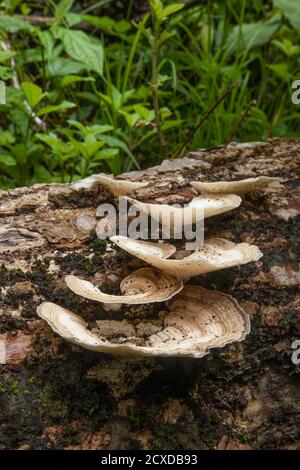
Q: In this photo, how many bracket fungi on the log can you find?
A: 6